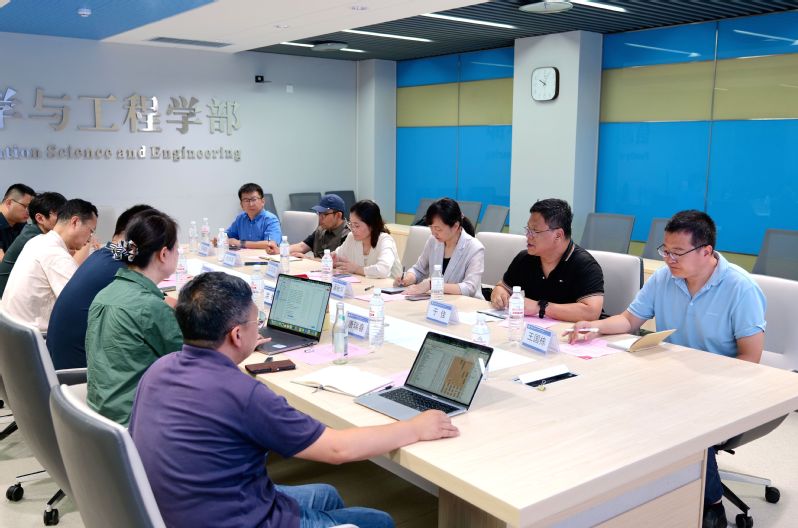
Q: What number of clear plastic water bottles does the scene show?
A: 12